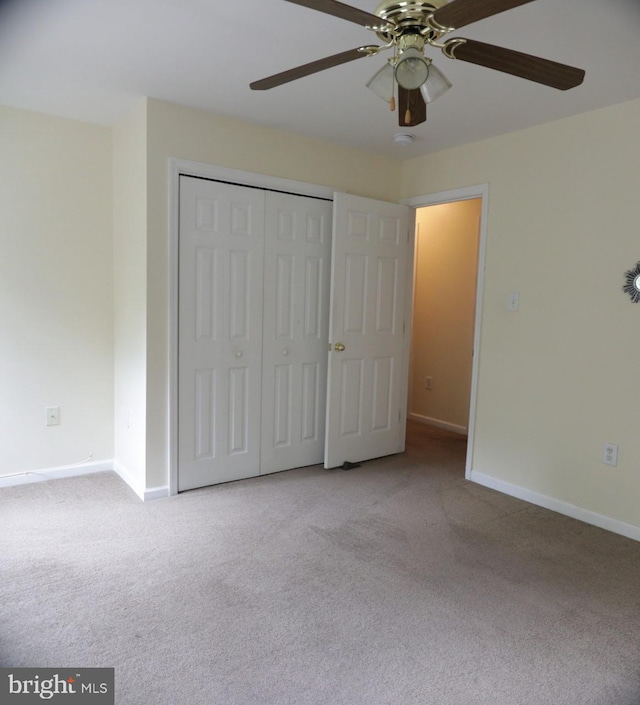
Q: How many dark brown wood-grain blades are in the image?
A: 5